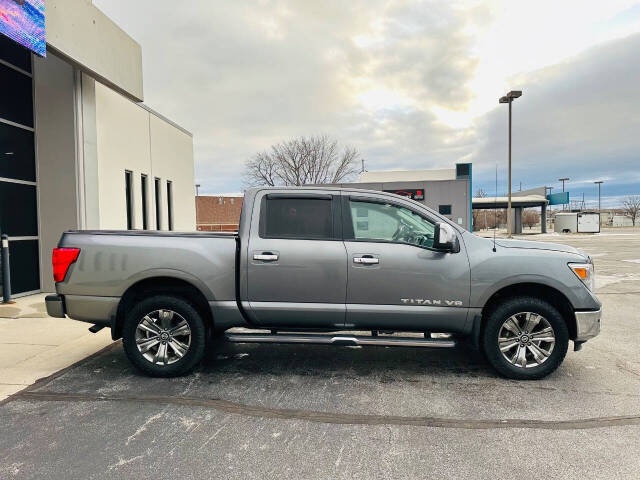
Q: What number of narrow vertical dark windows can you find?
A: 4